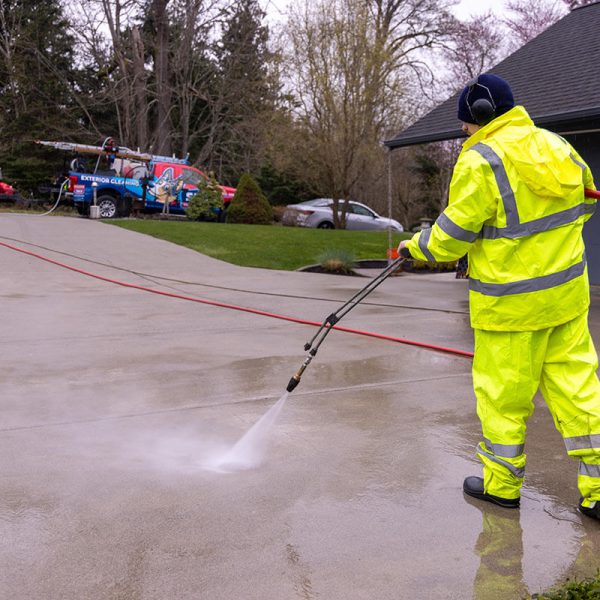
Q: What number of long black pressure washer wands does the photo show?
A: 1